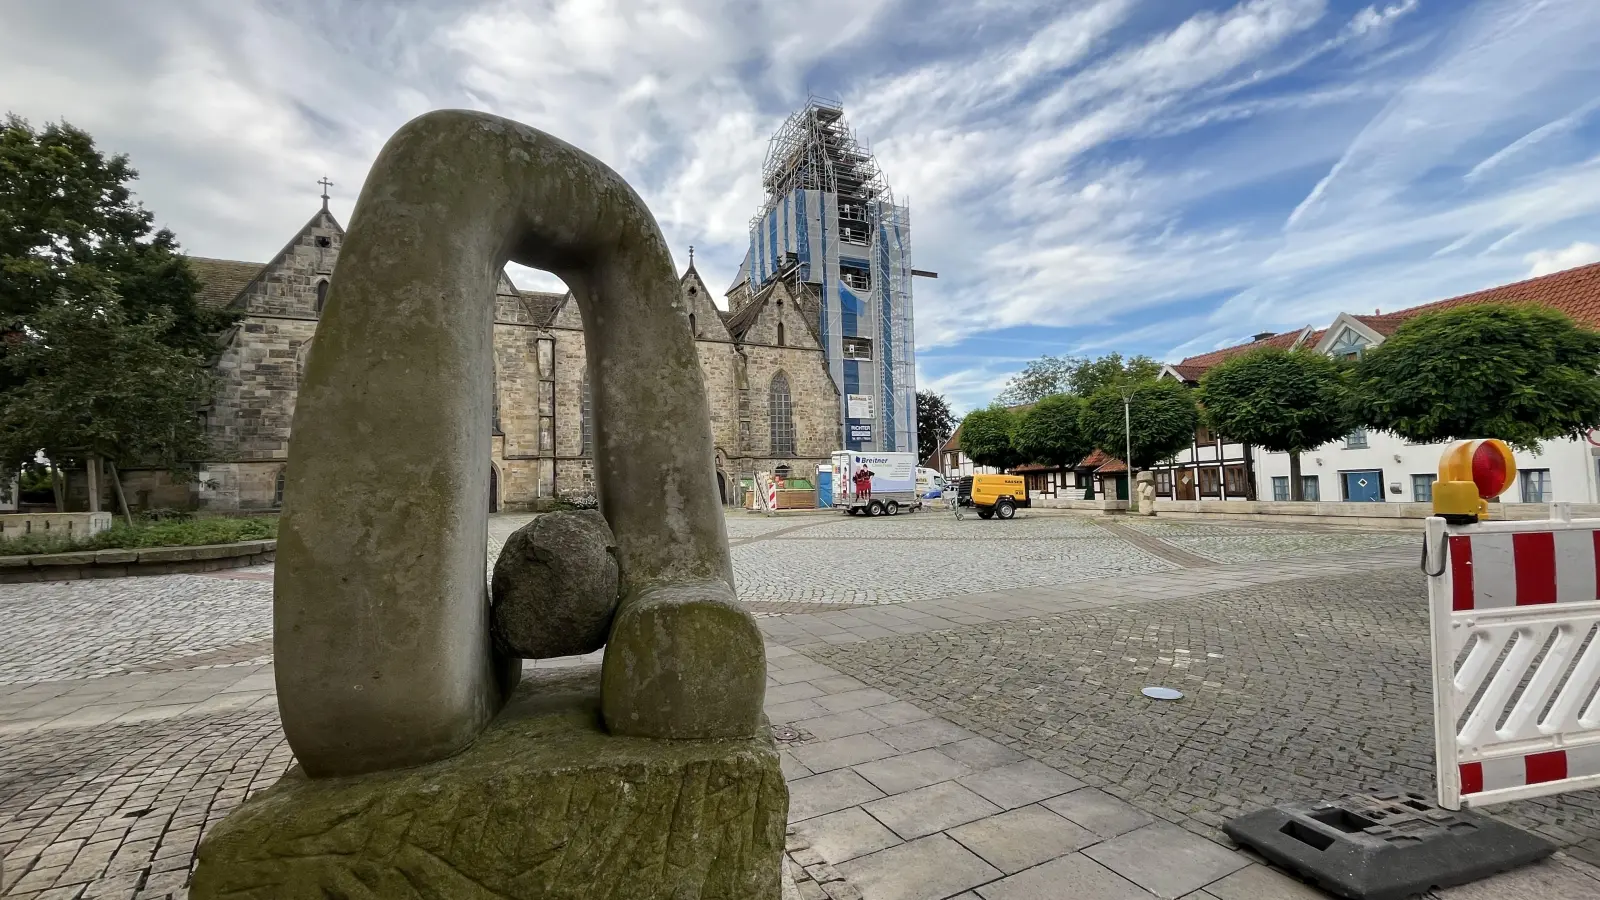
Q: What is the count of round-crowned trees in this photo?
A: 5